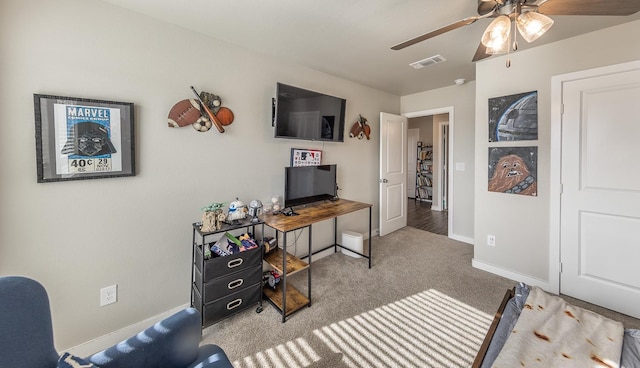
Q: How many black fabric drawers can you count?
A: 3